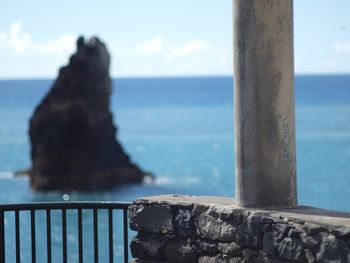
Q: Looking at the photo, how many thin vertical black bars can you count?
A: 9